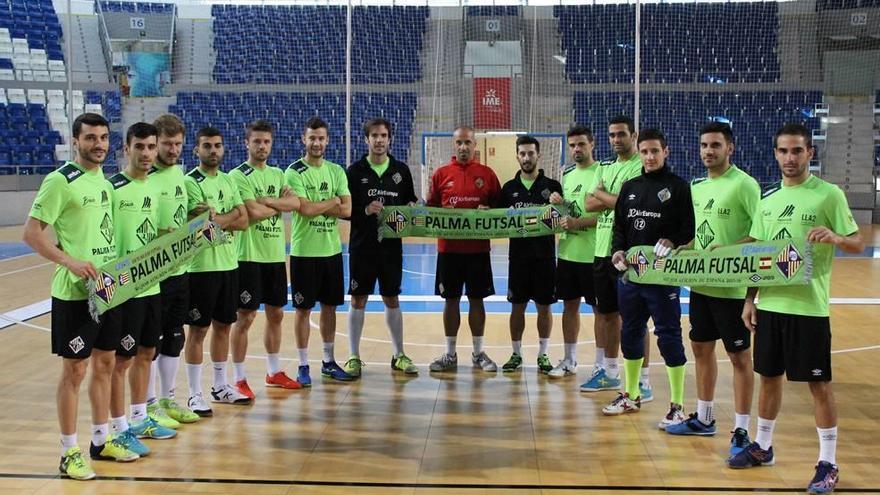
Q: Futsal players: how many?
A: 14